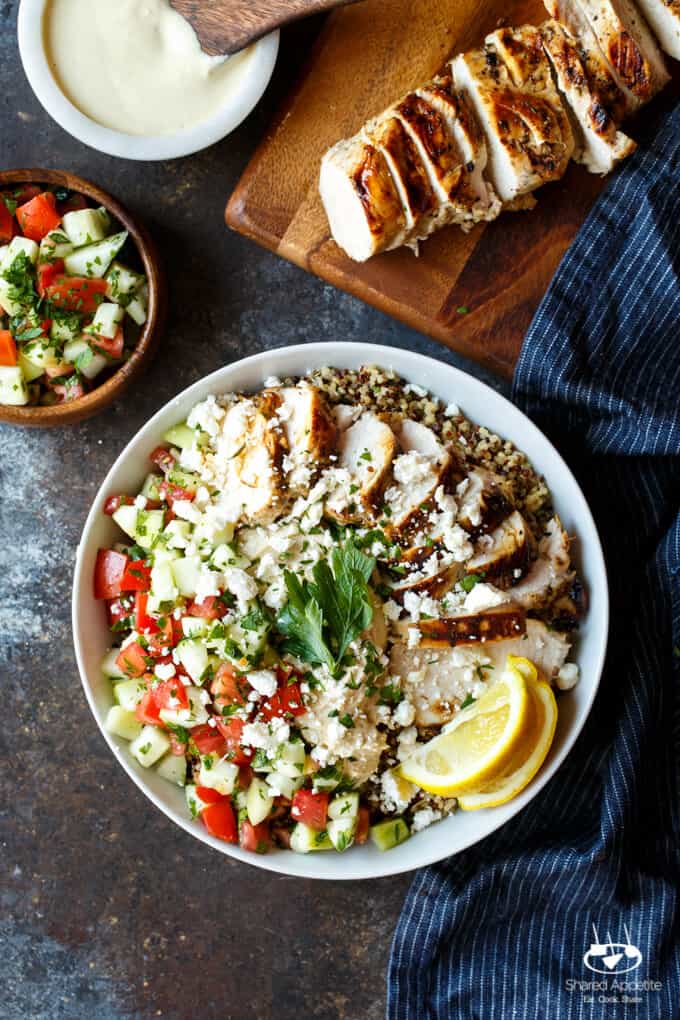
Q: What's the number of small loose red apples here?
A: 0